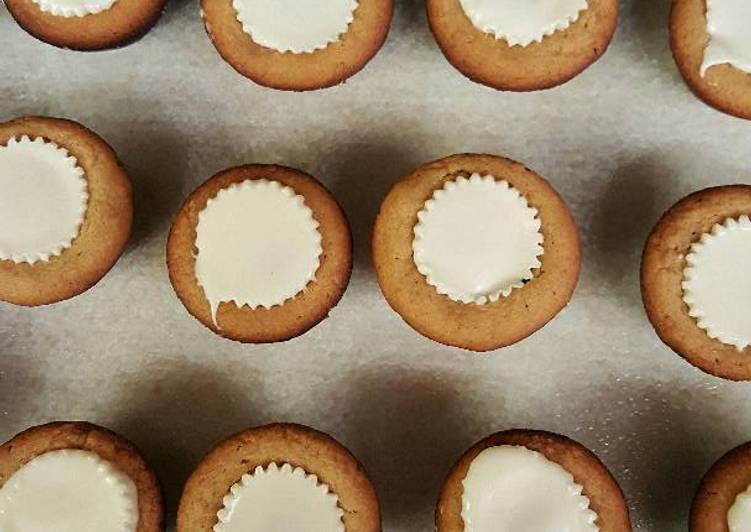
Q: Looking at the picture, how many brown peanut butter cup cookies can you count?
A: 12